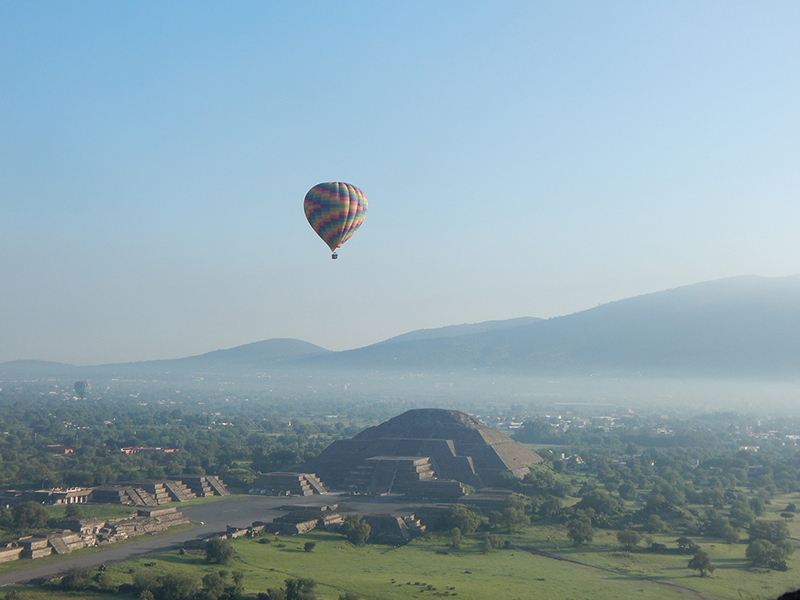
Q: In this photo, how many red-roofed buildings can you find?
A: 2